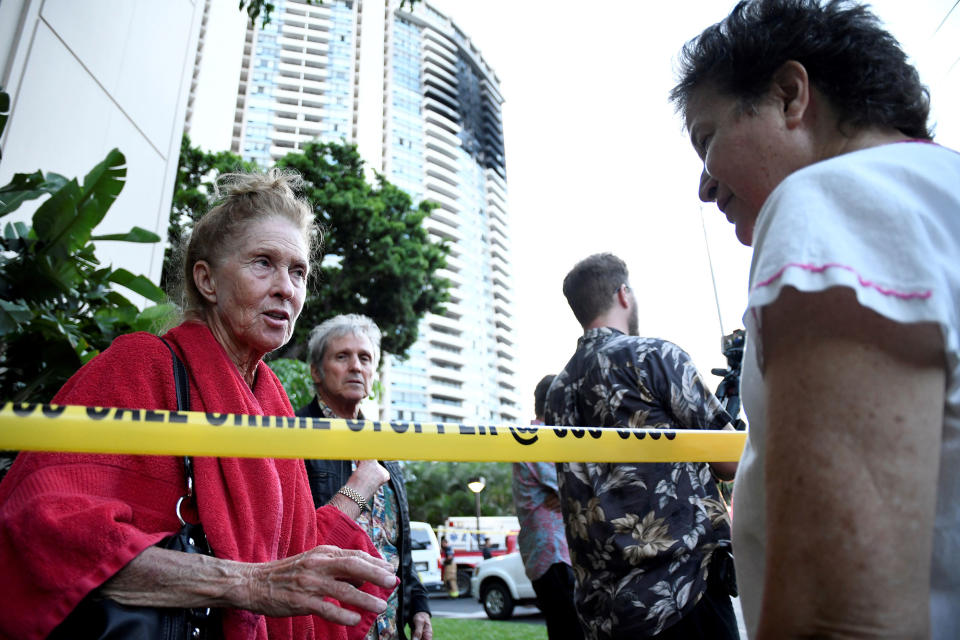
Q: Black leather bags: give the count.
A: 1